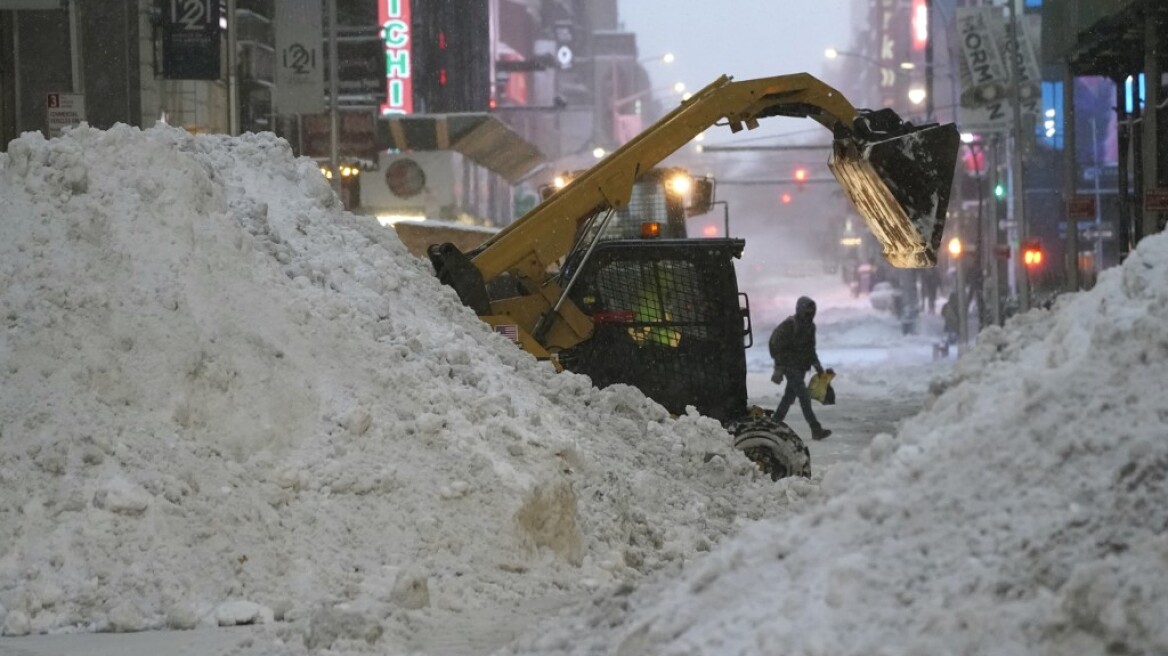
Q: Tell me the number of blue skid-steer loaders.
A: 0